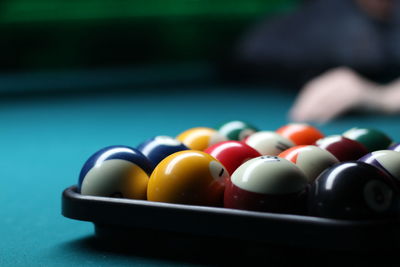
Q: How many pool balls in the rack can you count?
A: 15